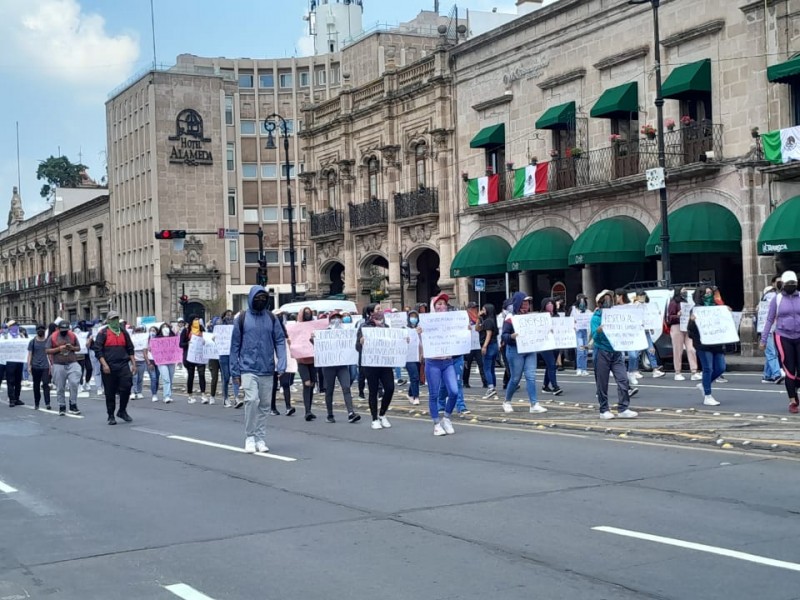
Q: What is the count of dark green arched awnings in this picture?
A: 5